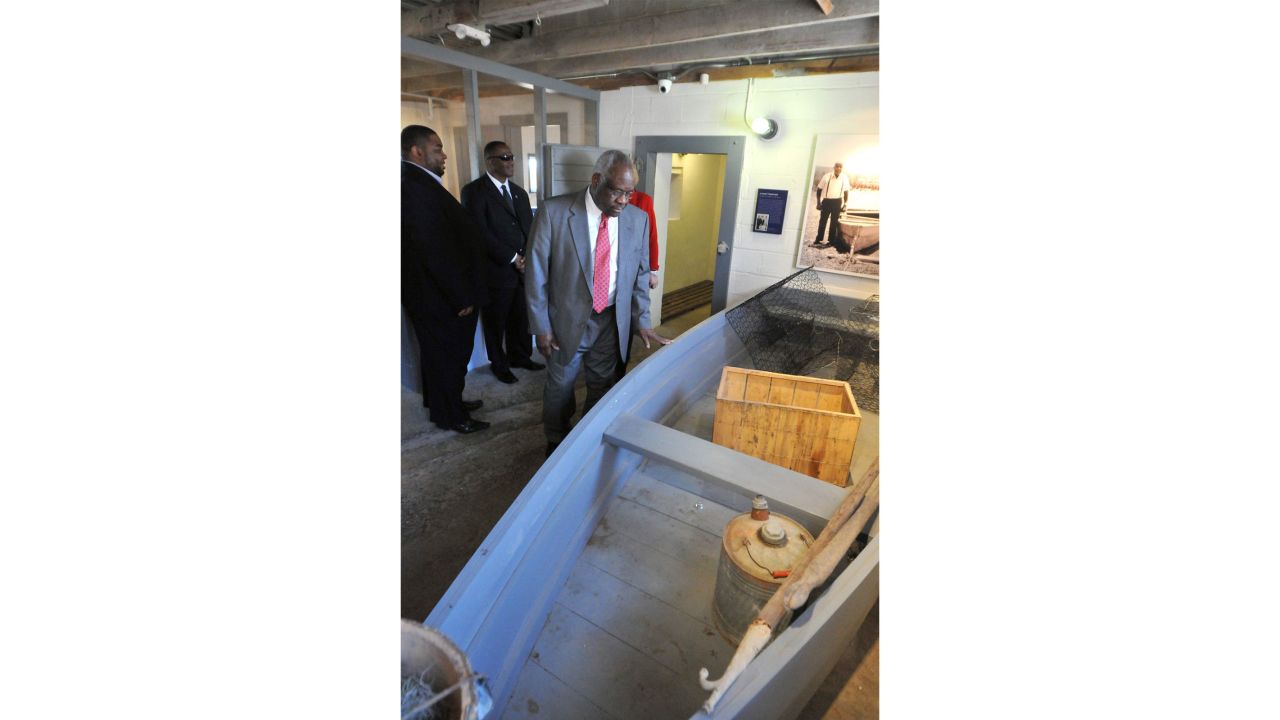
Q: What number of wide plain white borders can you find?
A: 2